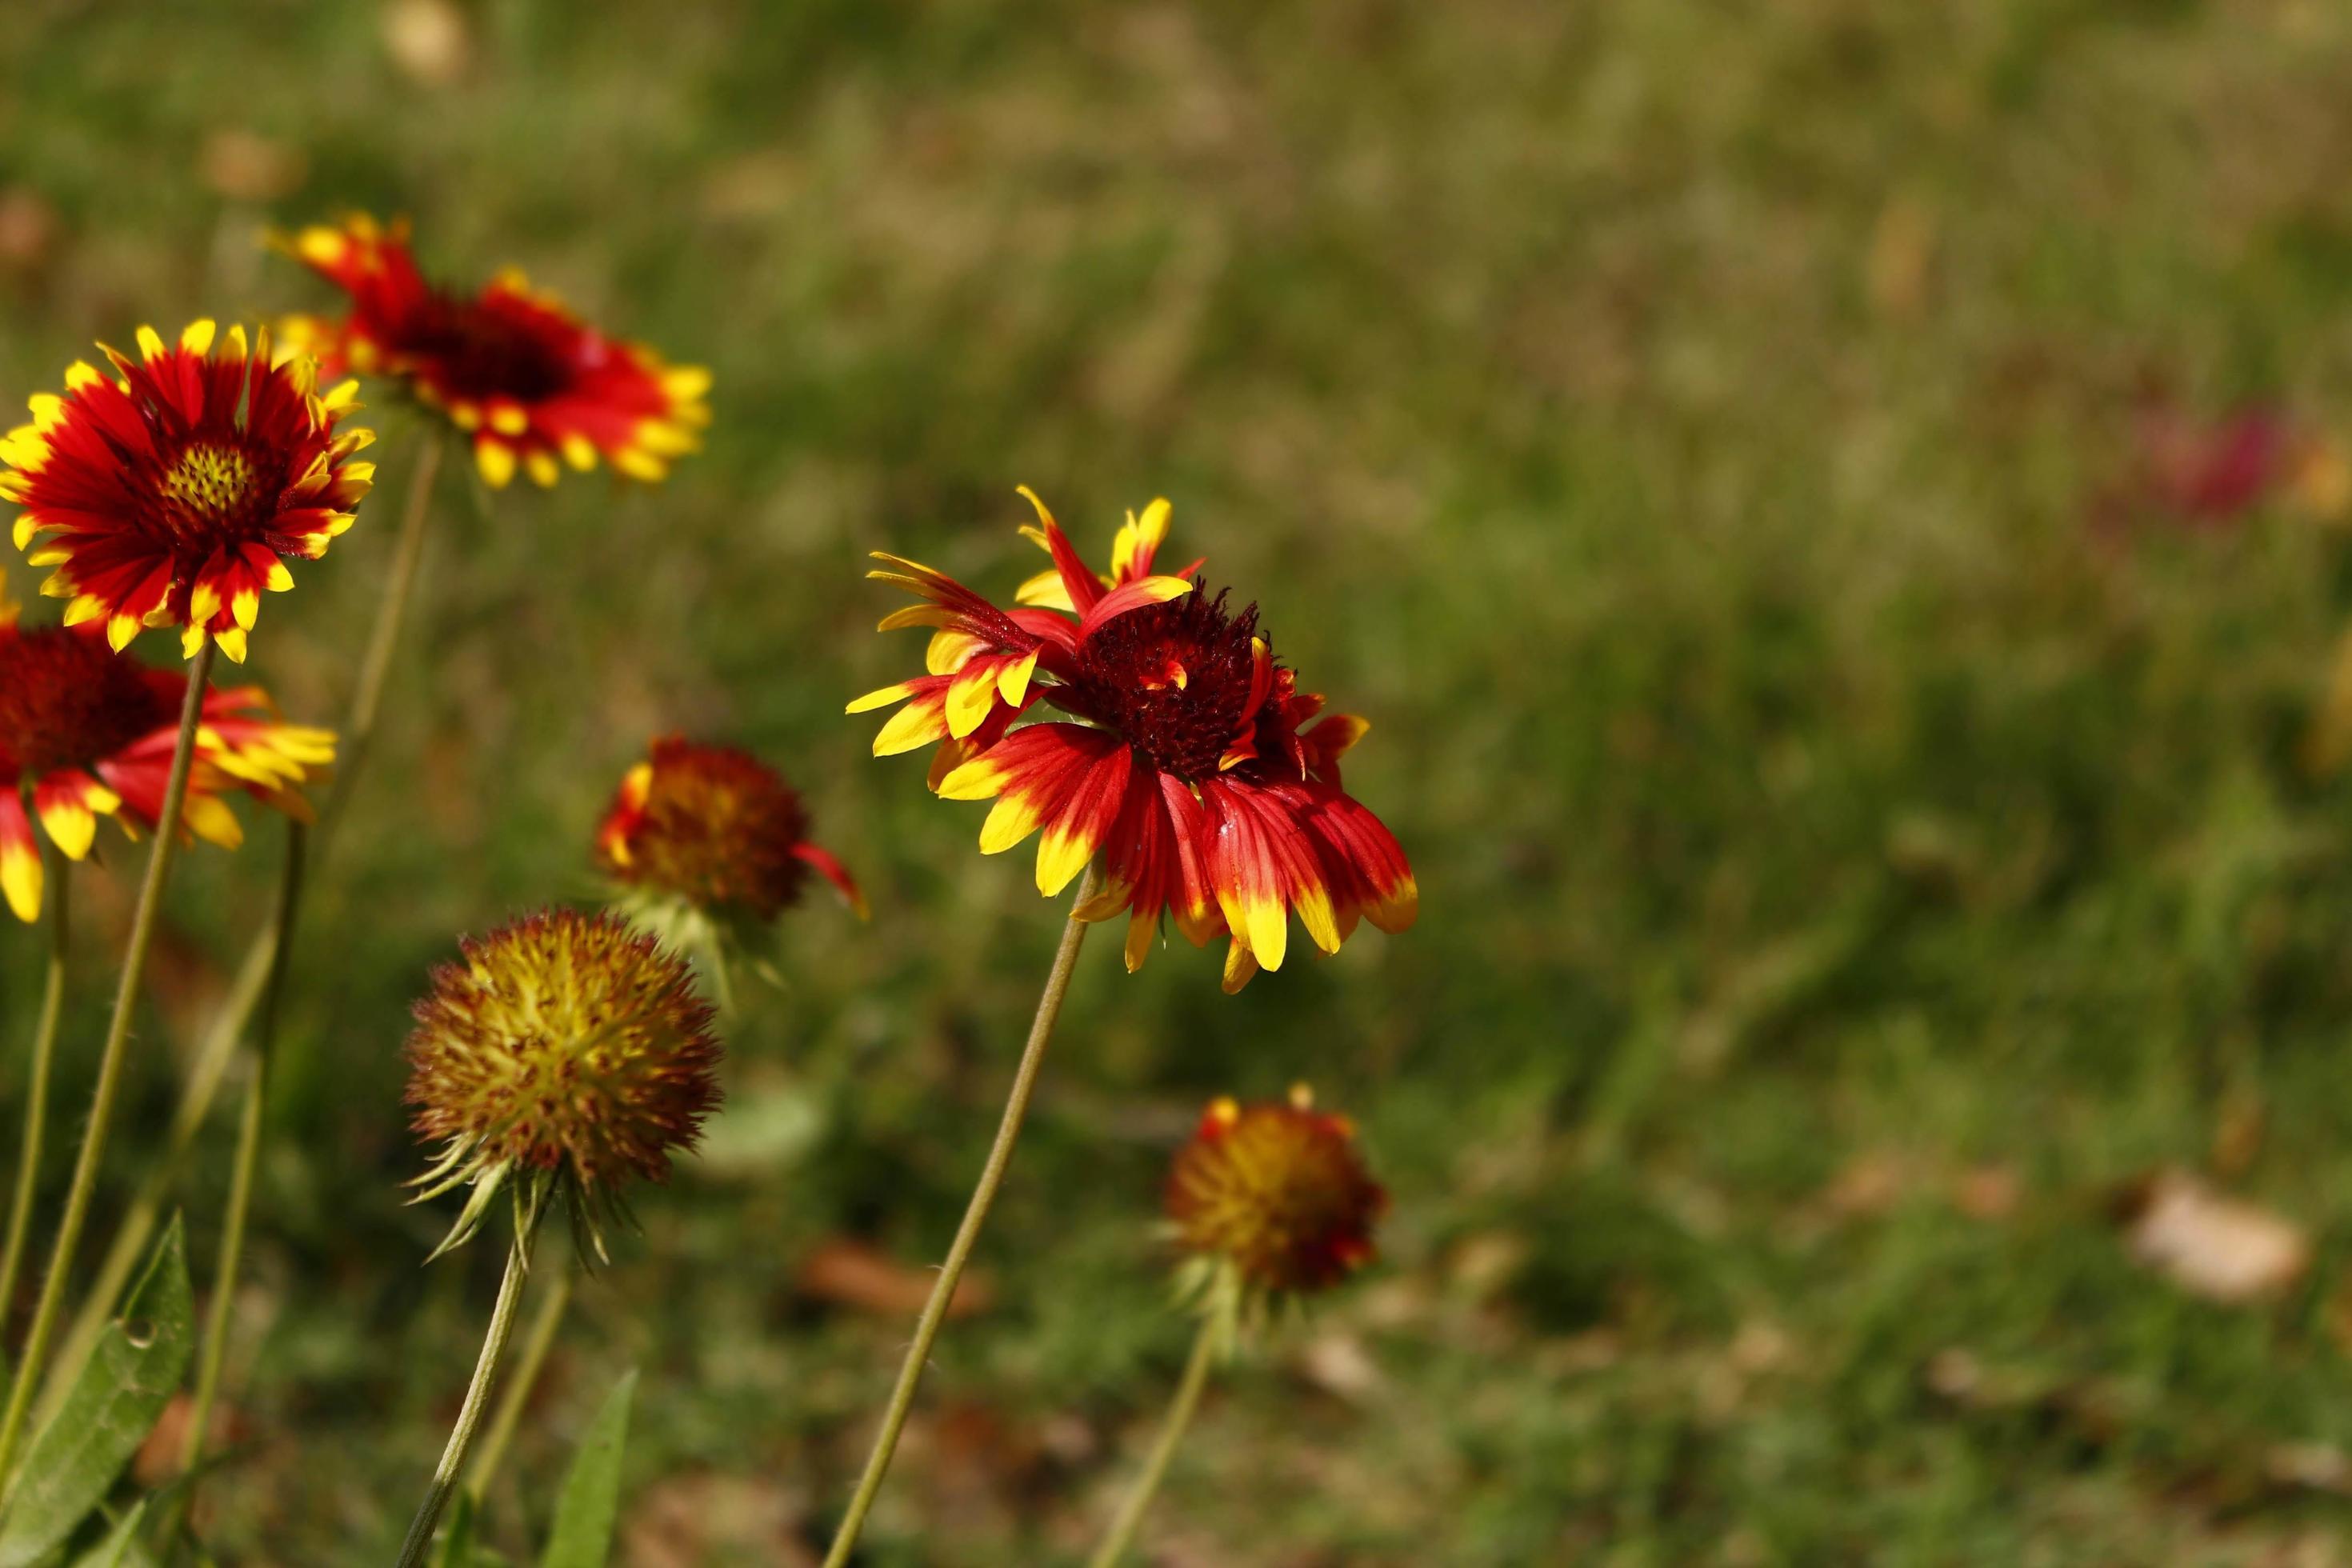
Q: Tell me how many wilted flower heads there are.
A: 3